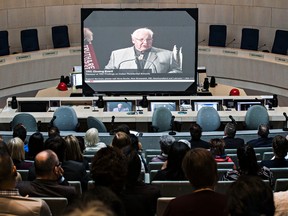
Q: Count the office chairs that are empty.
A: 12